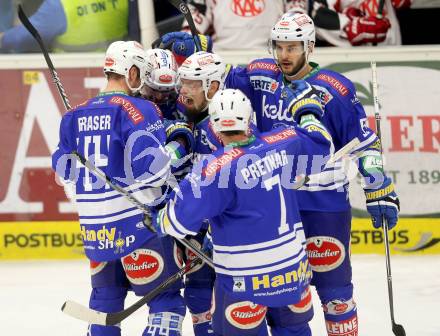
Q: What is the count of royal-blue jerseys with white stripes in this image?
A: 5